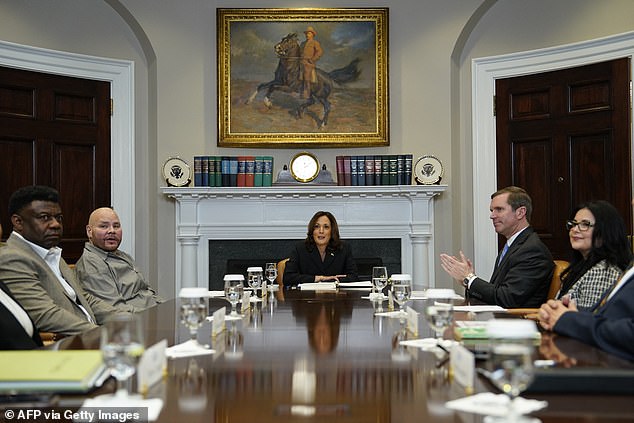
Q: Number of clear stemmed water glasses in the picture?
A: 9